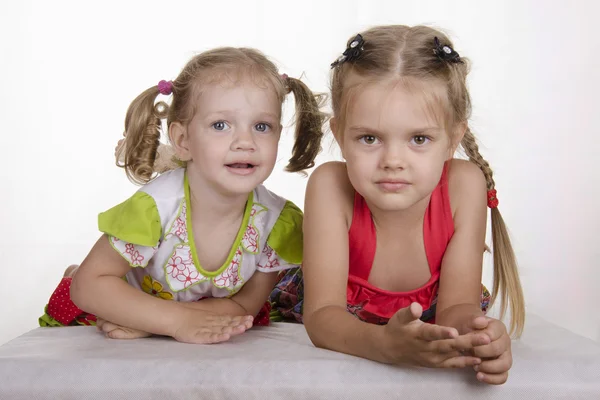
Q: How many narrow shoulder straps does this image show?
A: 2